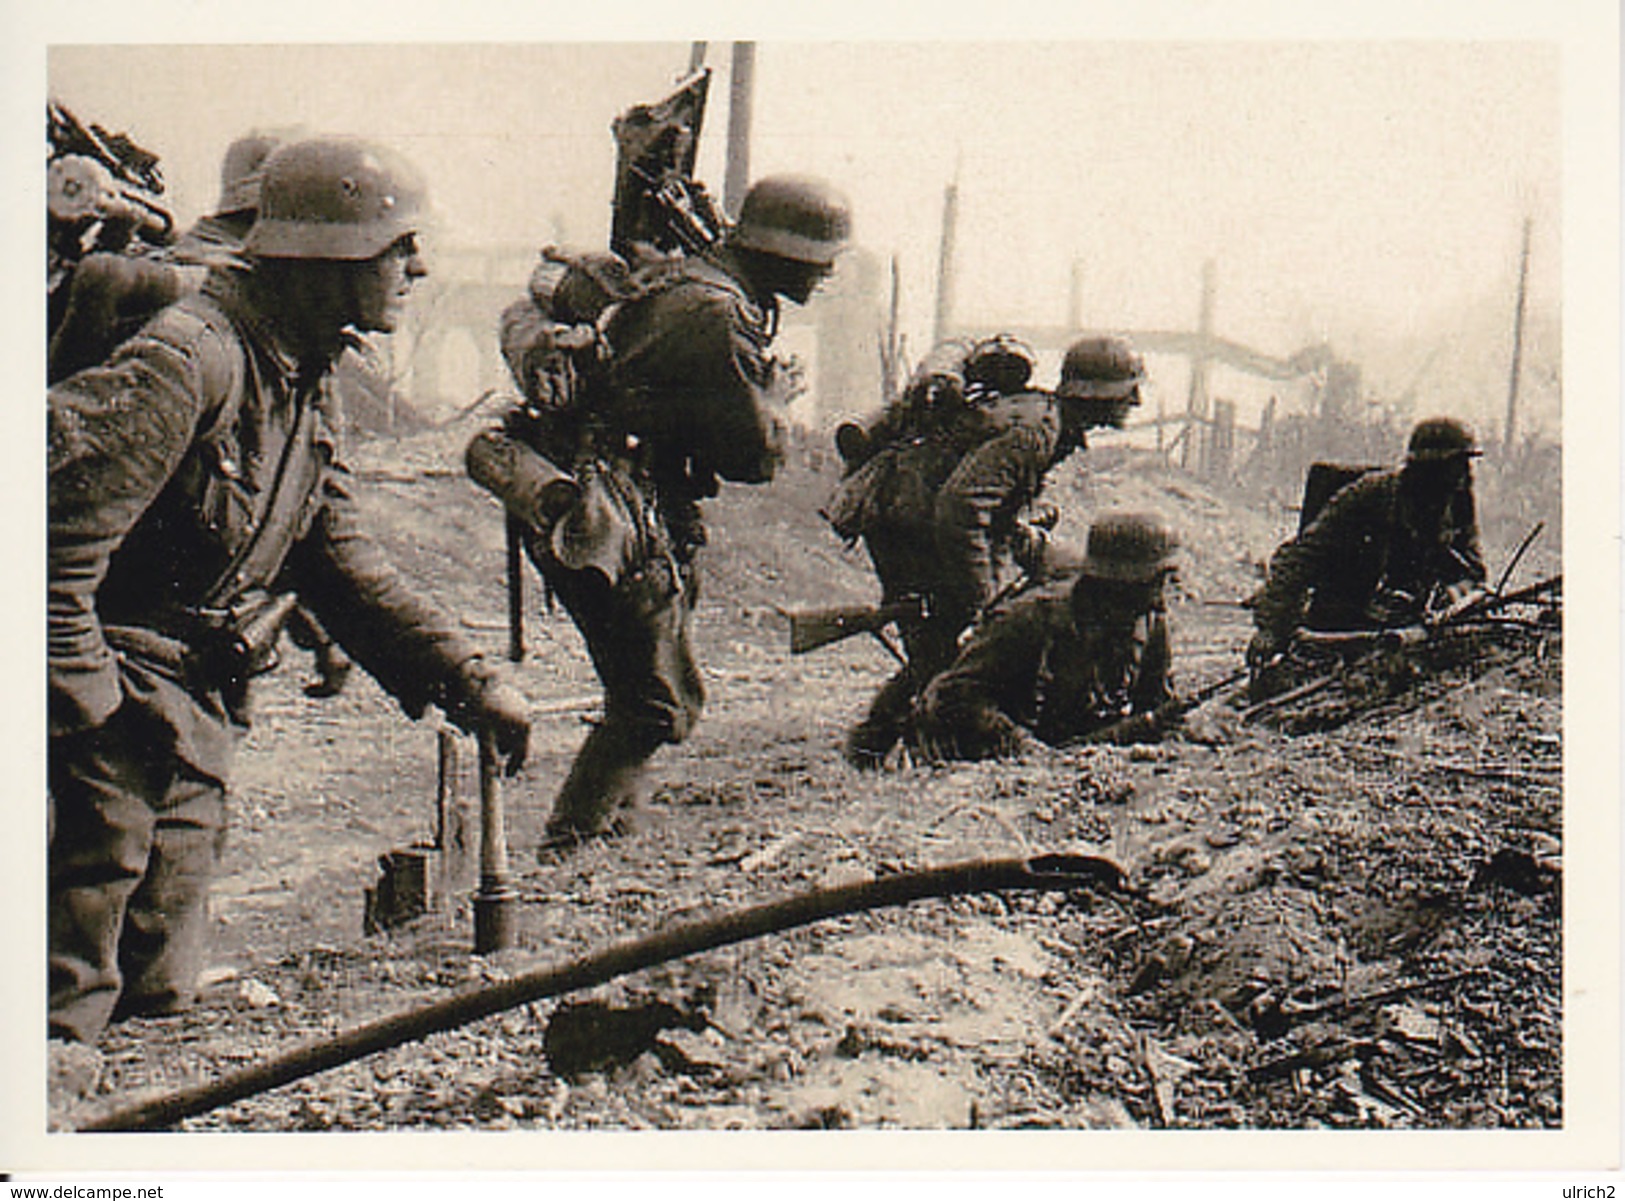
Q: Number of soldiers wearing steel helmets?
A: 6